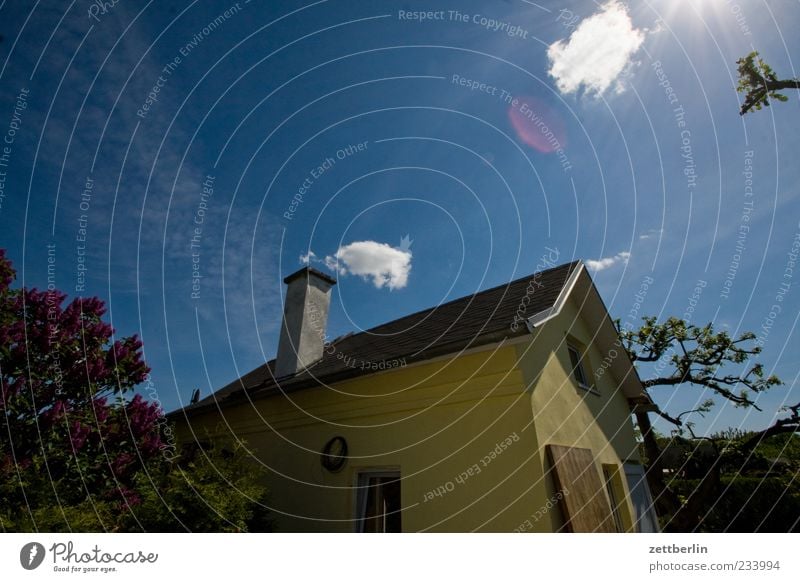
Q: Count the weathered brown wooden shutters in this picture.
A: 1